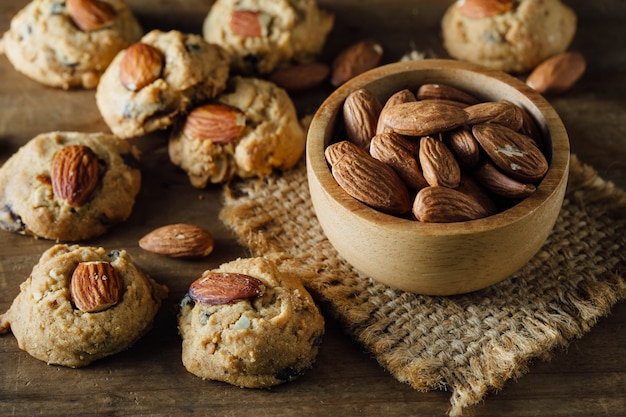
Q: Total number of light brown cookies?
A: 8